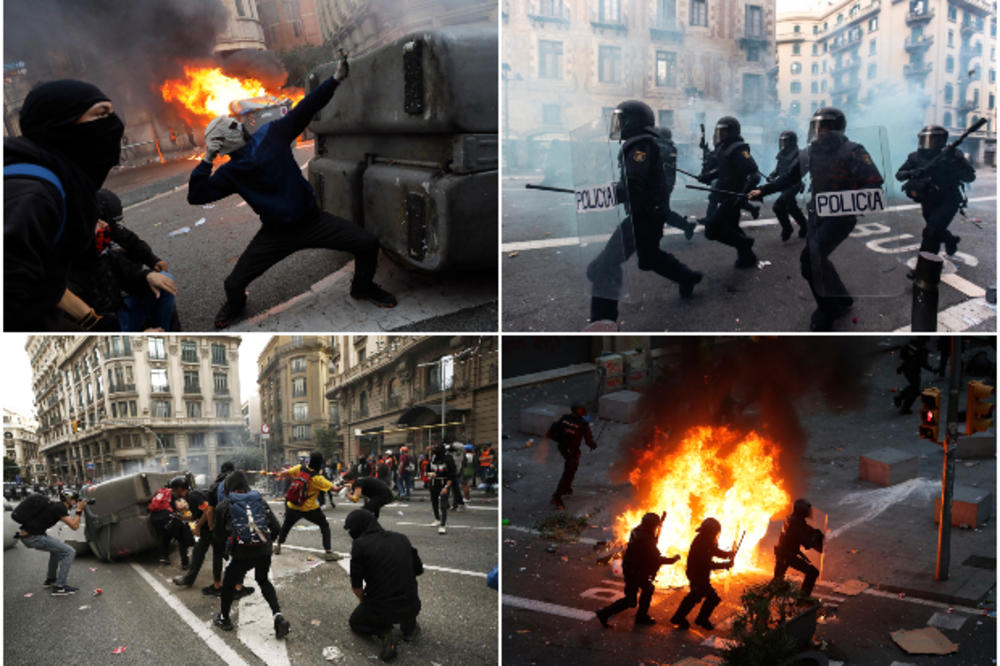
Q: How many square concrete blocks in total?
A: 5